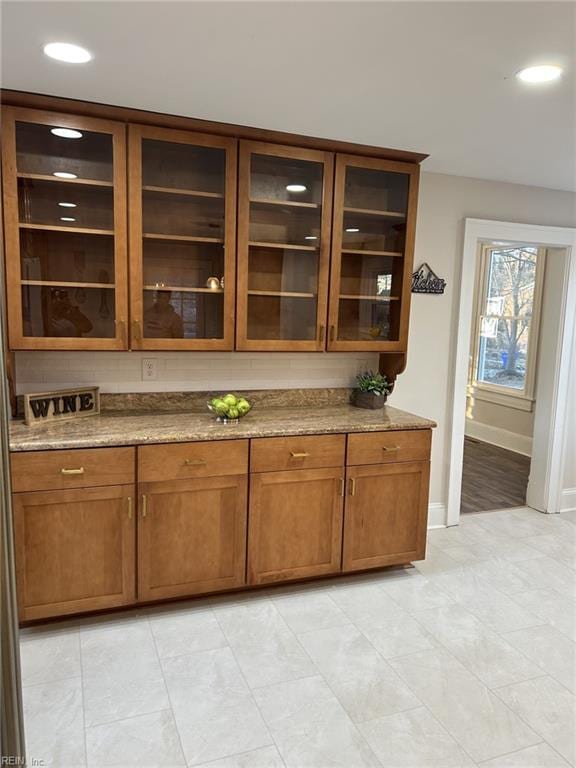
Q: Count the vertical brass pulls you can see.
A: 8